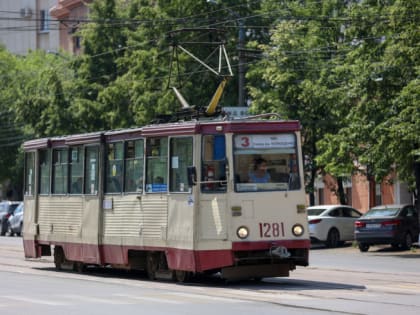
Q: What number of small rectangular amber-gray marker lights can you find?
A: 2